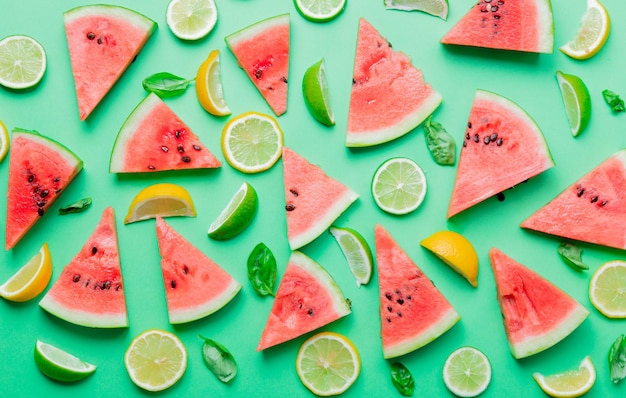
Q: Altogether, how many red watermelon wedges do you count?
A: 14